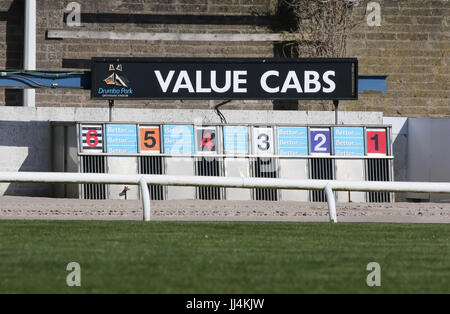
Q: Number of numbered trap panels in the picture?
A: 6